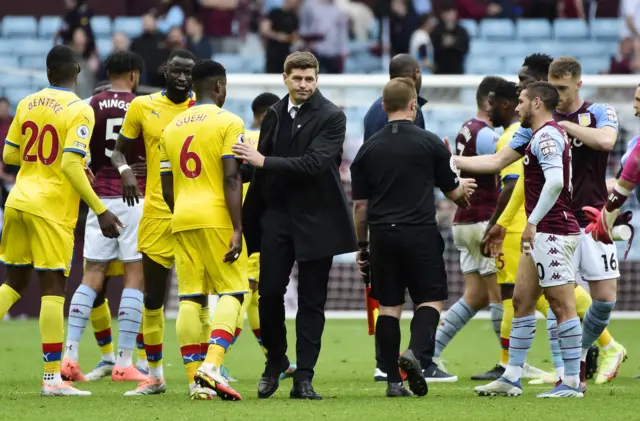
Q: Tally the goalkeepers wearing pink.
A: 1